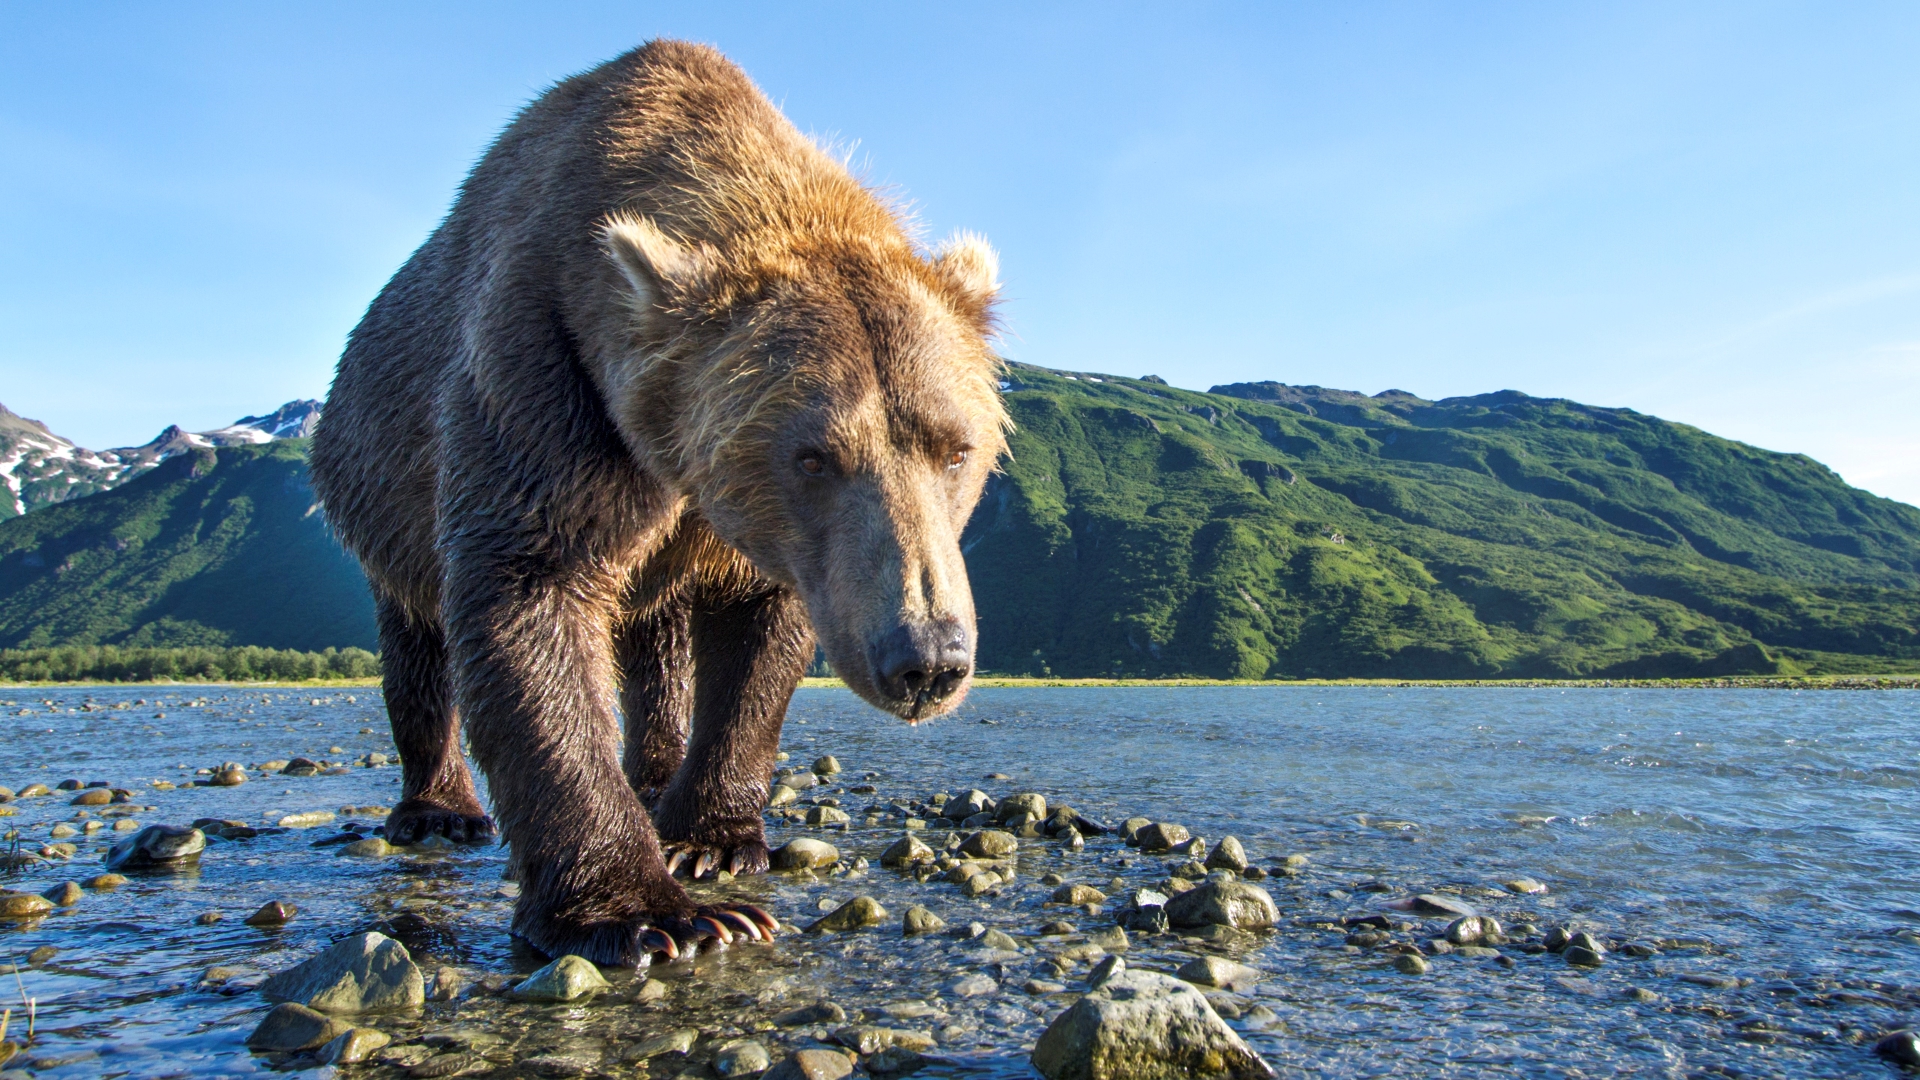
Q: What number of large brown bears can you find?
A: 1